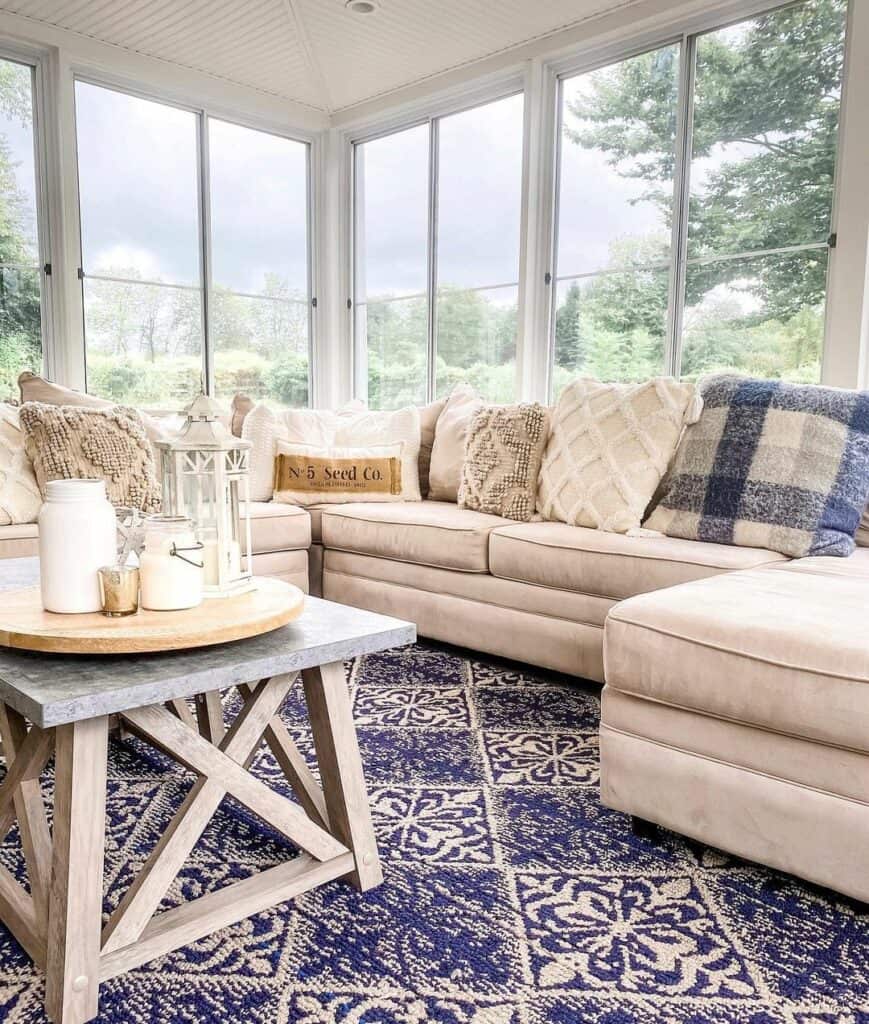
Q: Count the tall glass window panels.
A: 7